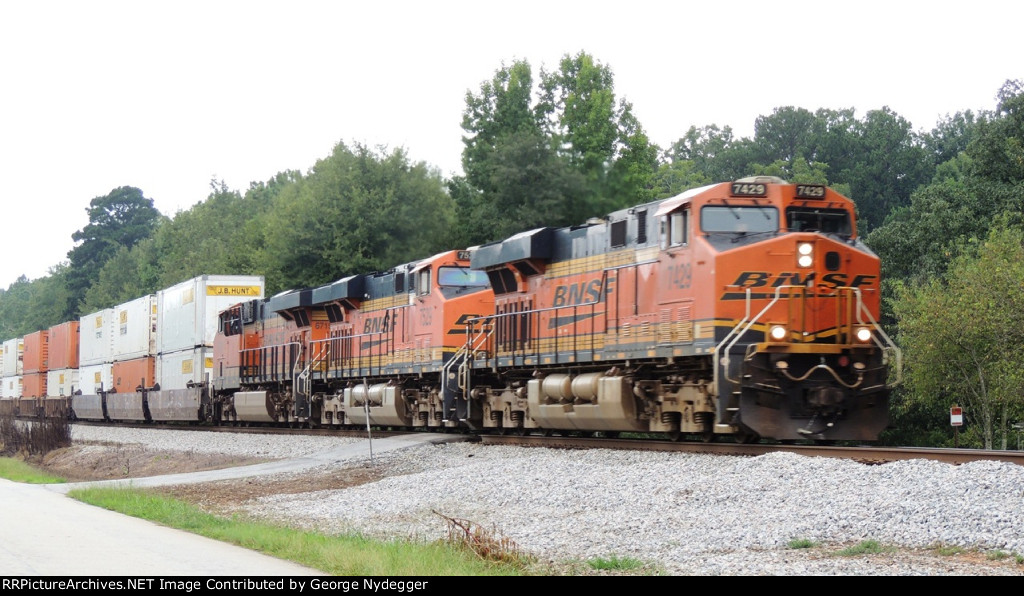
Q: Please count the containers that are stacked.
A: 14